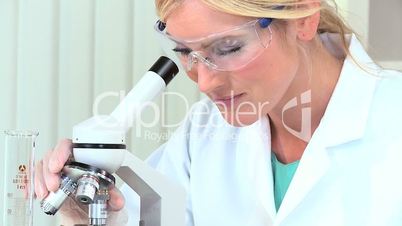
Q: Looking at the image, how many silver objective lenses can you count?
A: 3